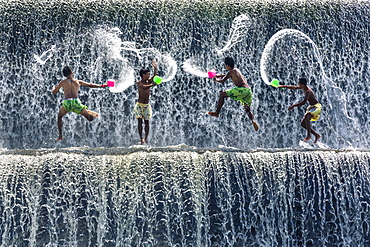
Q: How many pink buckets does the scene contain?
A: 2